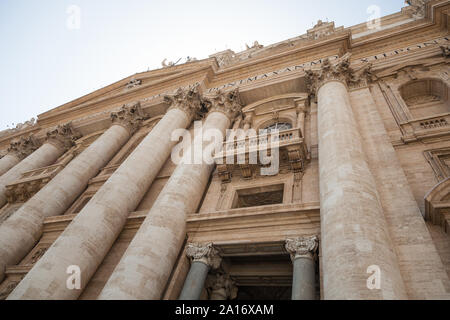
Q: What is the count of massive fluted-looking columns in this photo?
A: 6